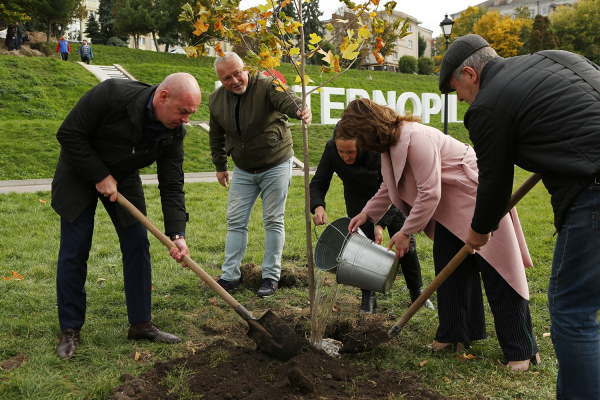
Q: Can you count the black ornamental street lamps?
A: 1